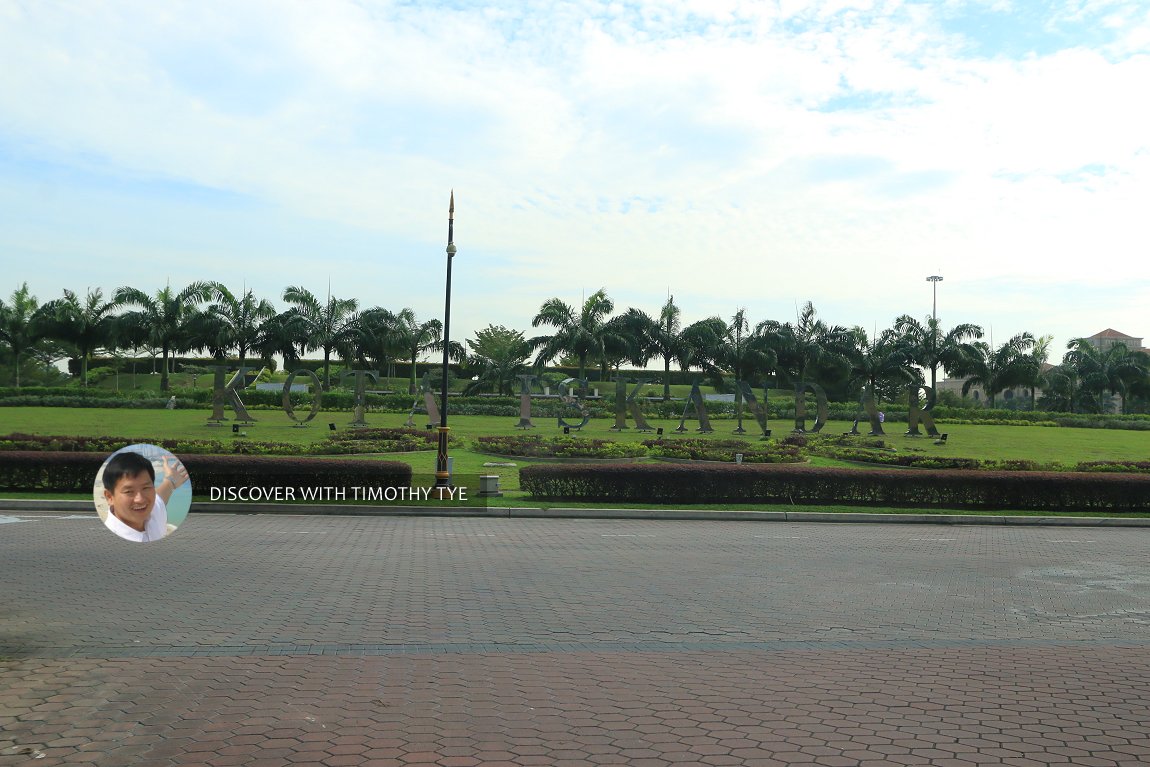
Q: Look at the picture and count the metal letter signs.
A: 12